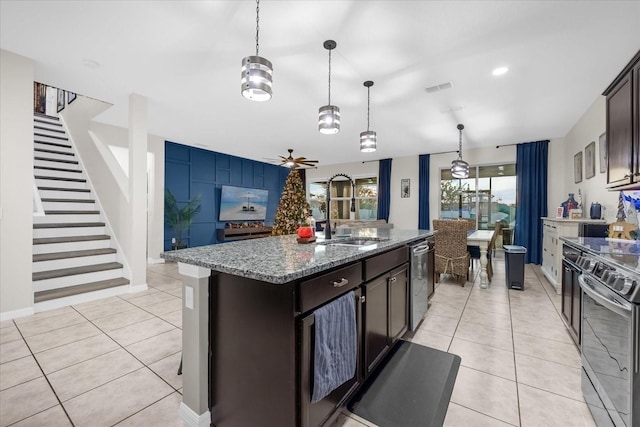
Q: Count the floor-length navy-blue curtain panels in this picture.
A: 3